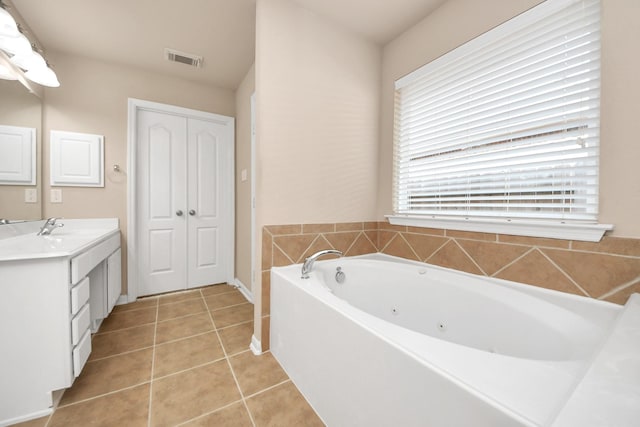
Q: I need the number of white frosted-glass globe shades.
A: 4